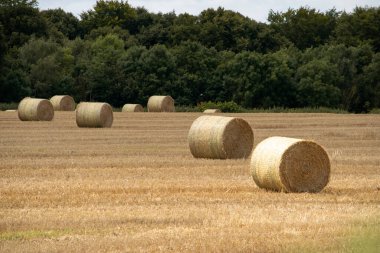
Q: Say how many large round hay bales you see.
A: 8